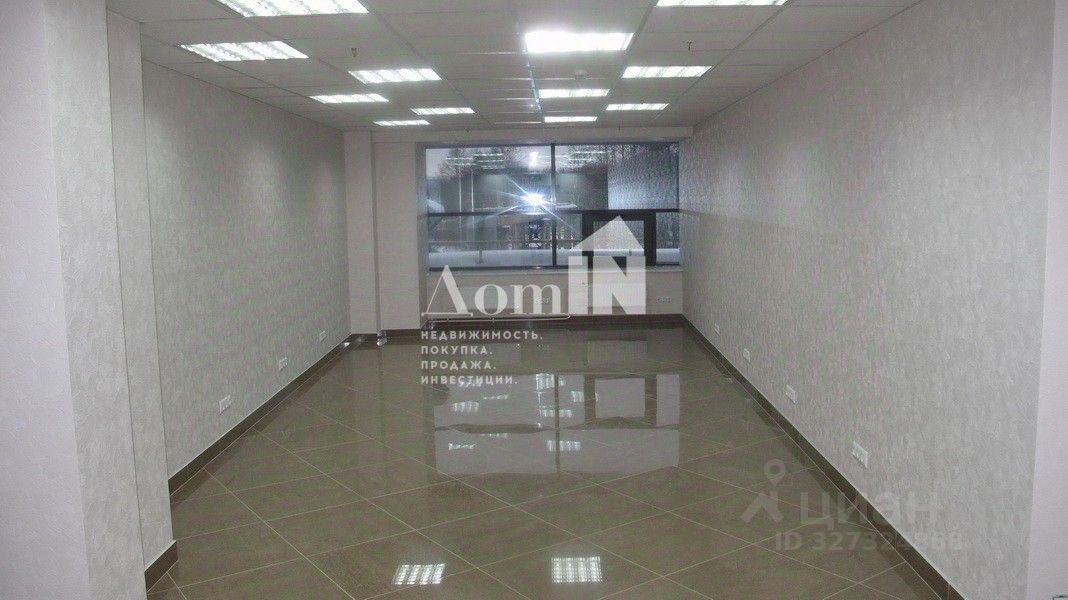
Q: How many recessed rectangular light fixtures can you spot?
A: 12